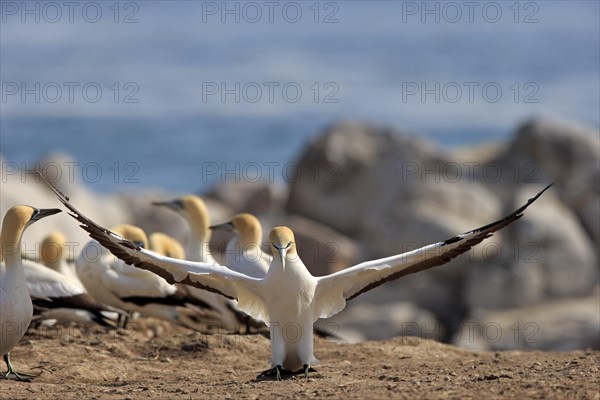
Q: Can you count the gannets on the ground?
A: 7